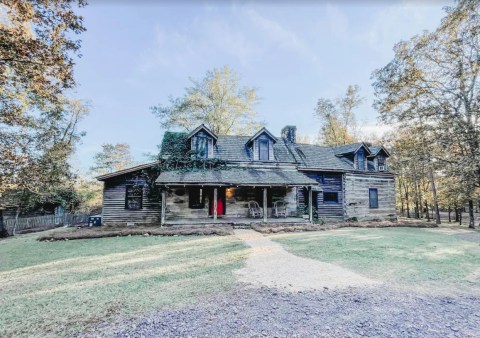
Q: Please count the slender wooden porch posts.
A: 4